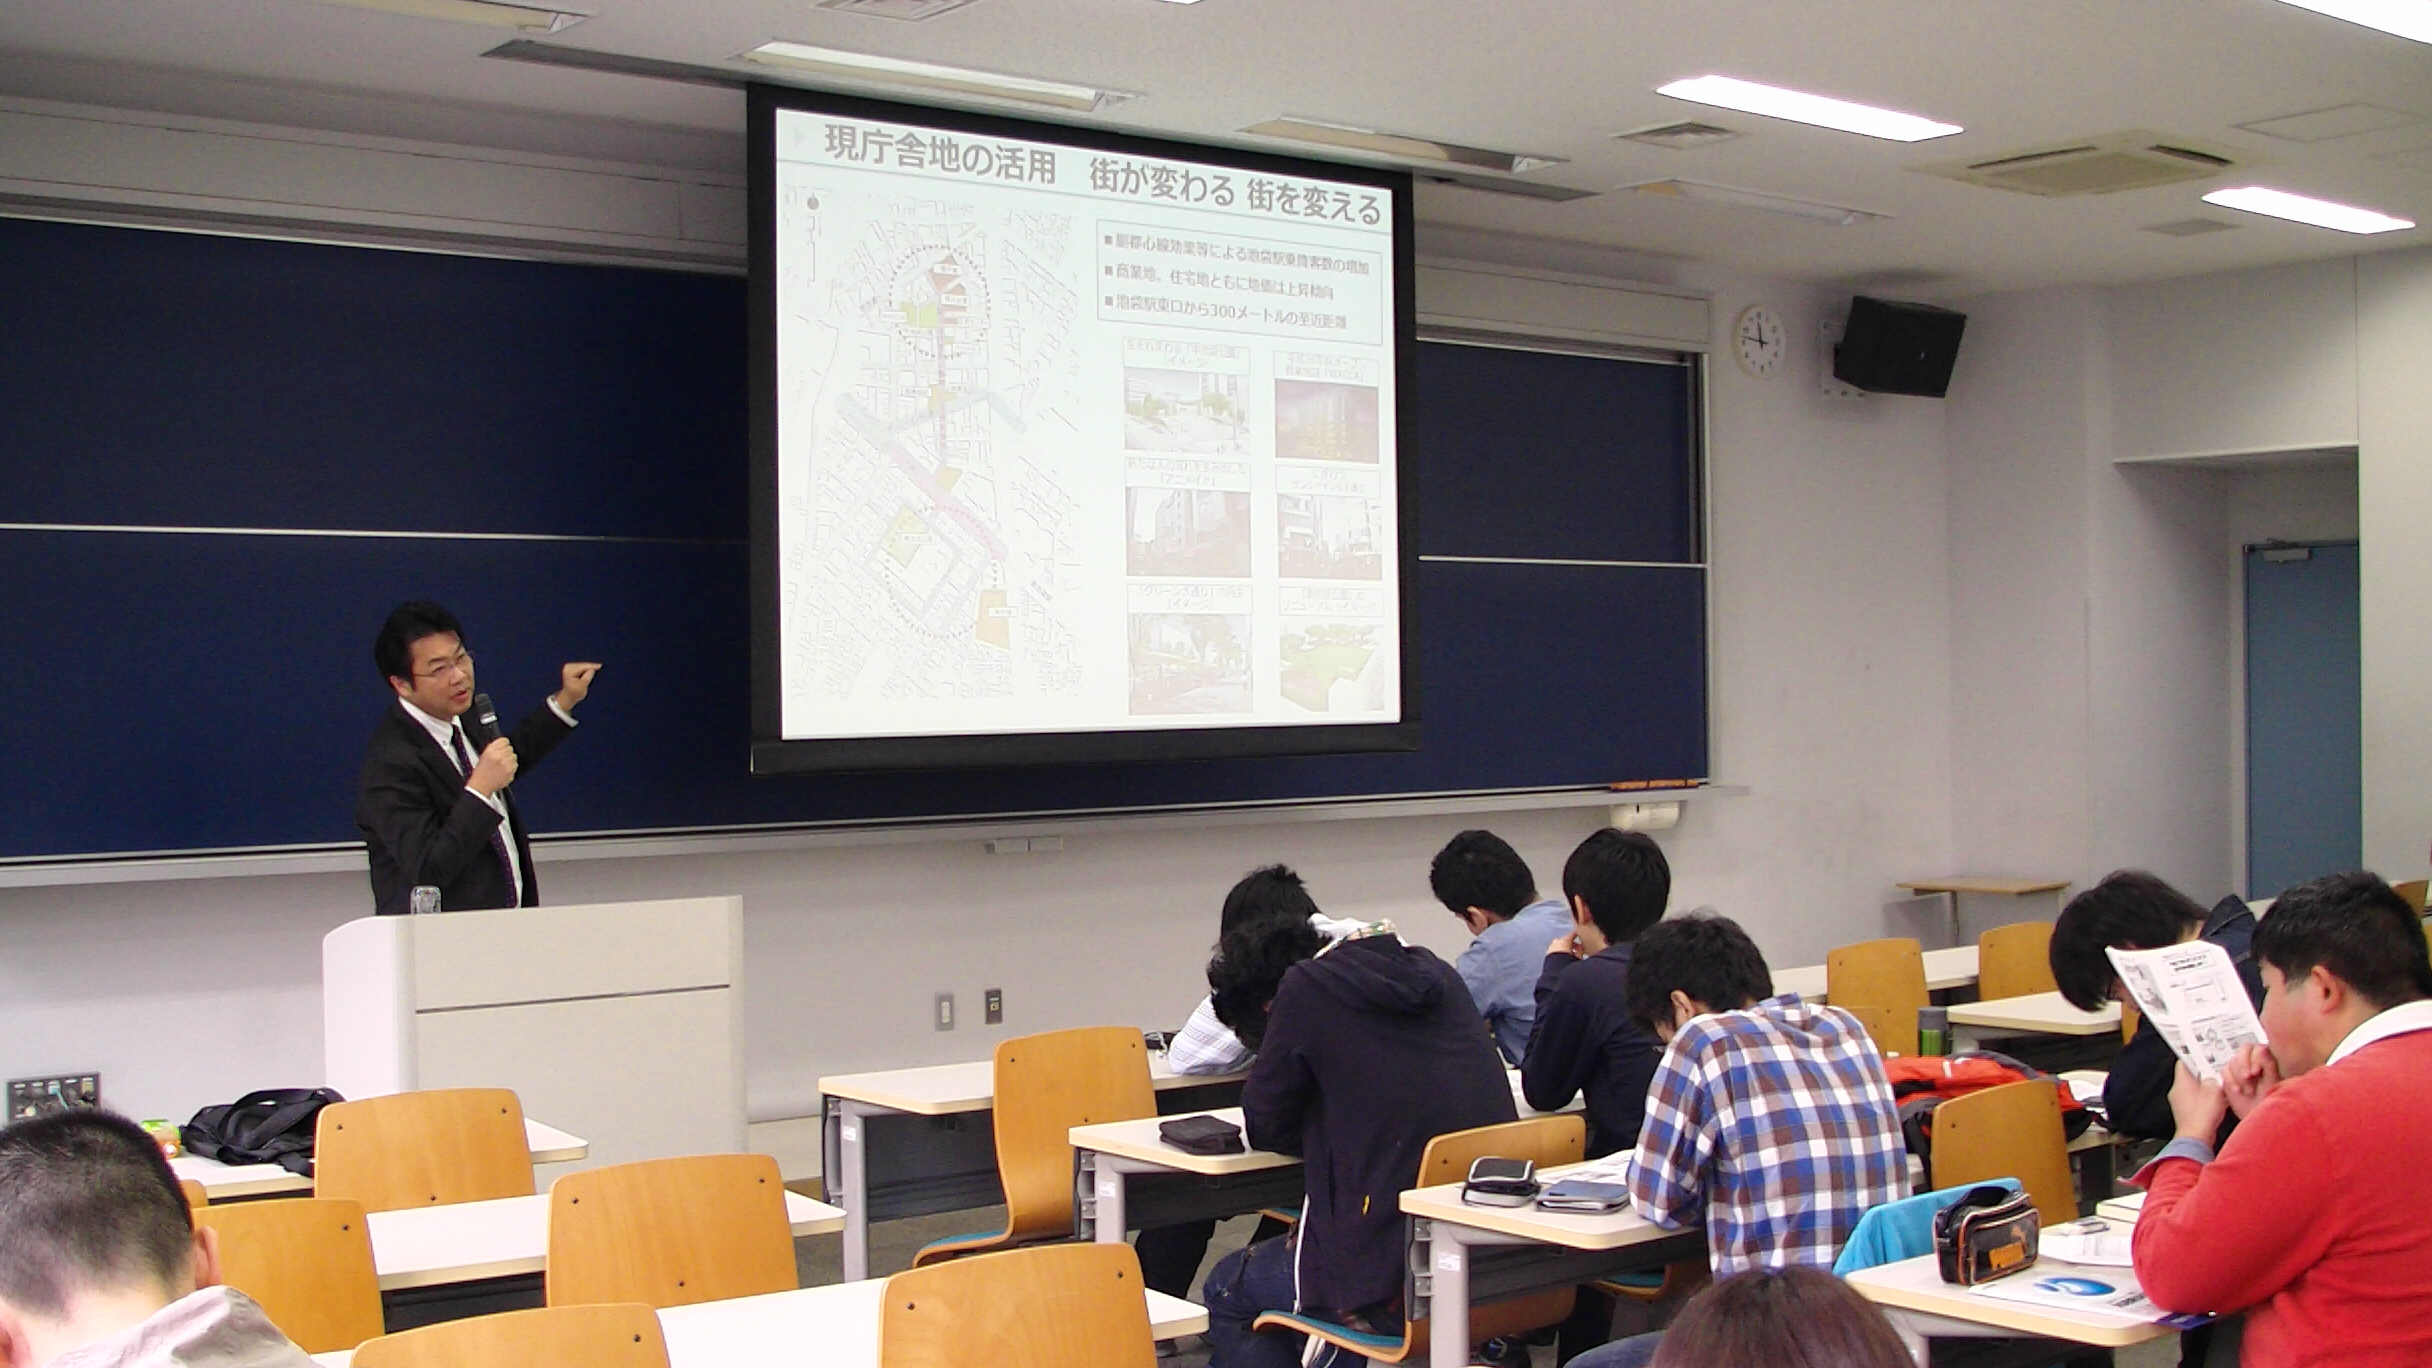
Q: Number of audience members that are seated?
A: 9